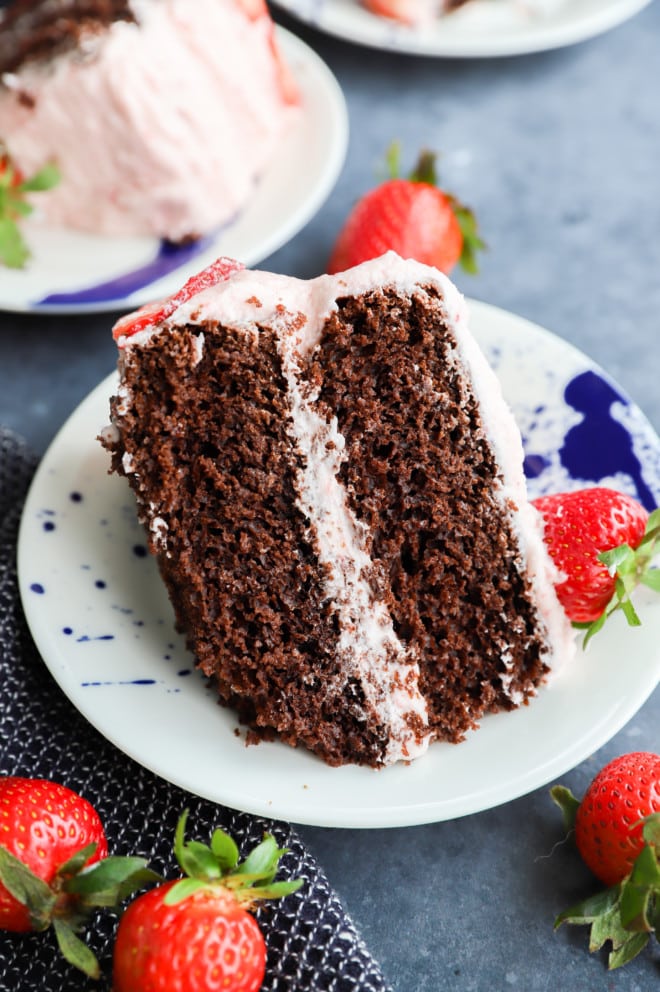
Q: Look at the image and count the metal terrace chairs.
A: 0